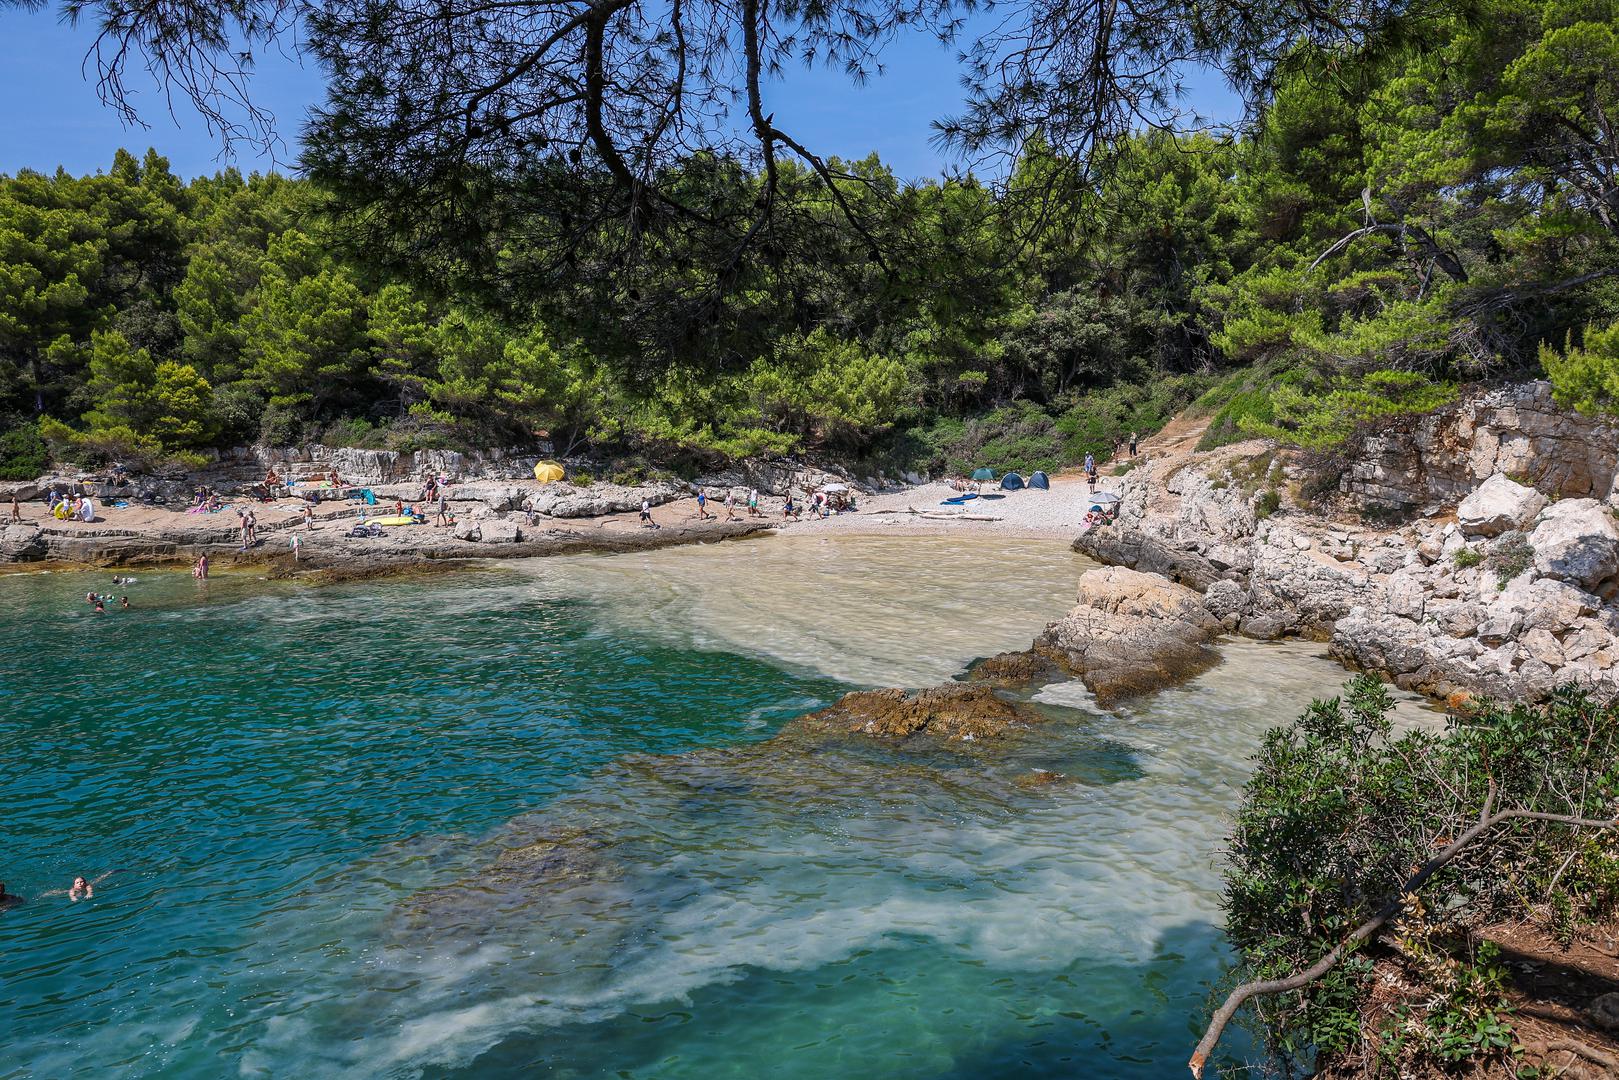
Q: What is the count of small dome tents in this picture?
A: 2